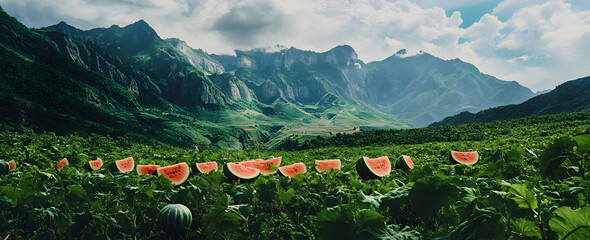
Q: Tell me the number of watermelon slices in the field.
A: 14